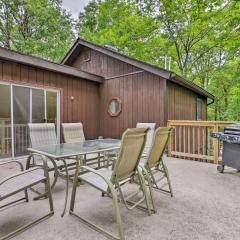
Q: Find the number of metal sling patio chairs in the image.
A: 6